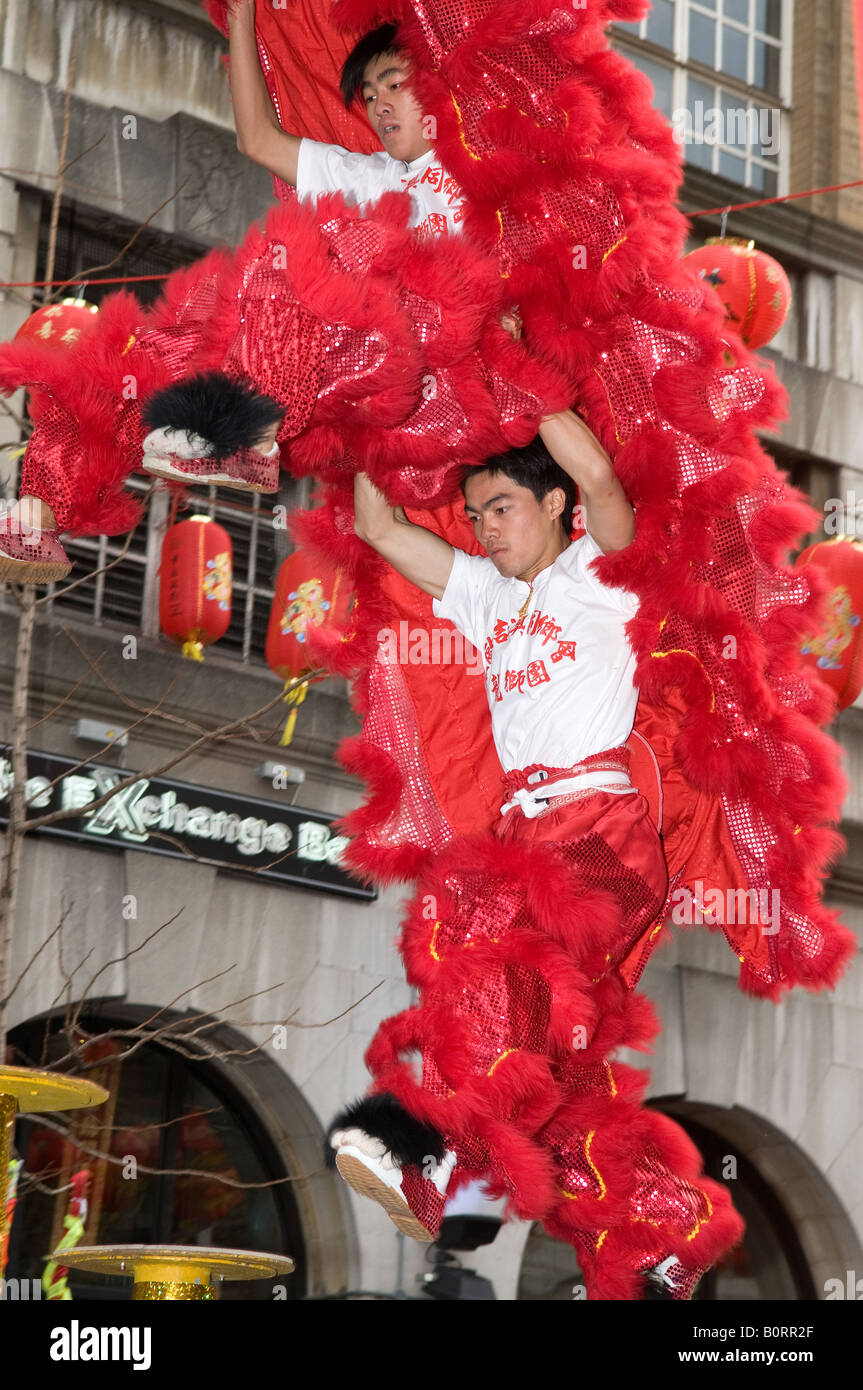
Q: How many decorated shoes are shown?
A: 4